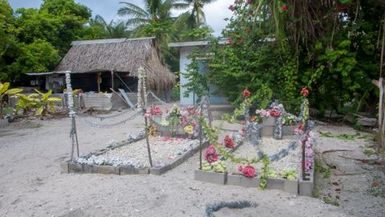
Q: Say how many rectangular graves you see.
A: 2